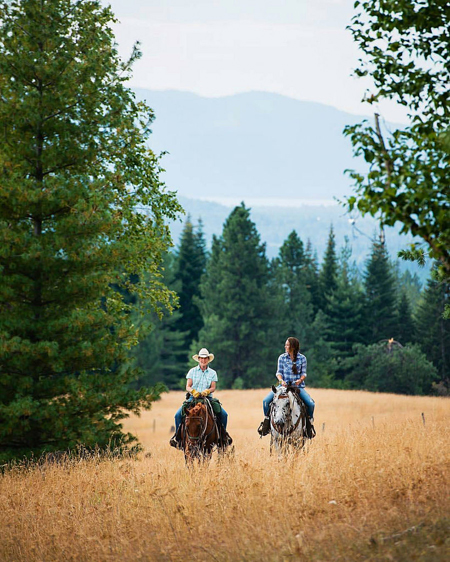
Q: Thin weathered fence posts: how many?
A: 4